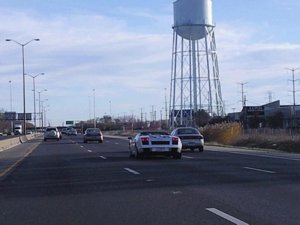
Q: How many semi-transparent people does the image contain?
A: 0